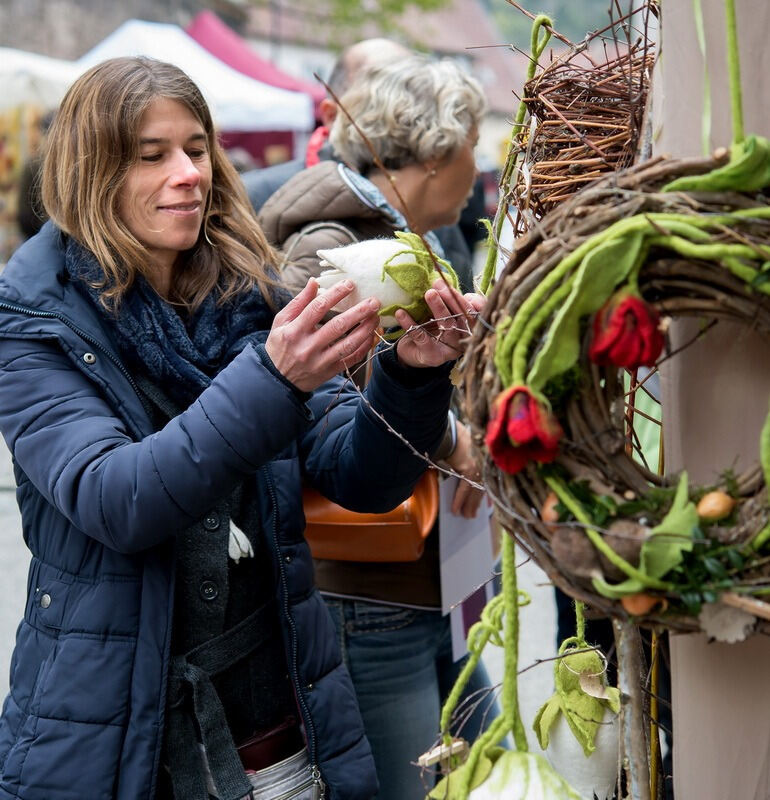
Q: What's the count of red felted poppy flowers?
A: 2